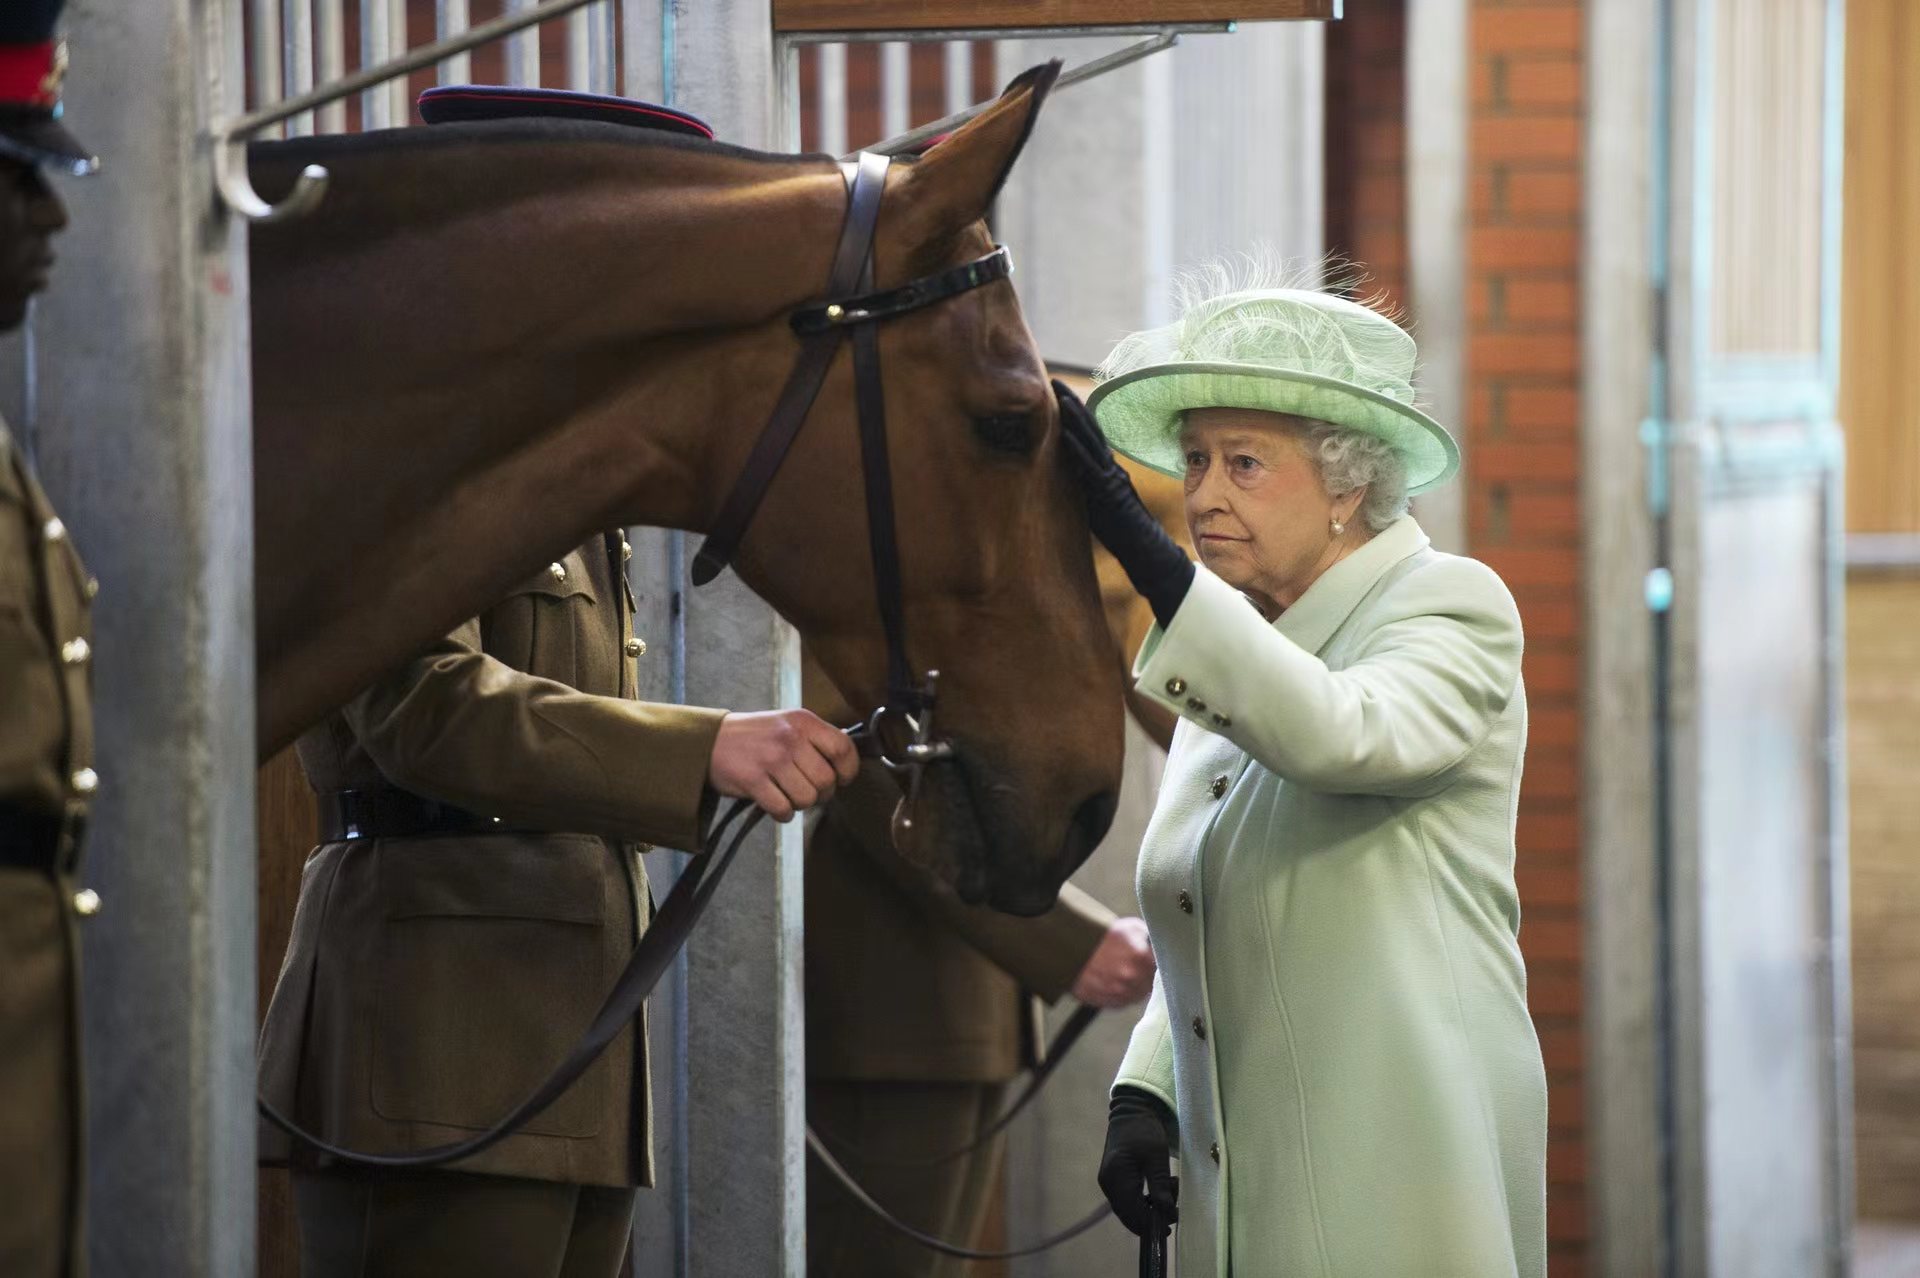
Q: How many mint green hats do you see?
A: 1